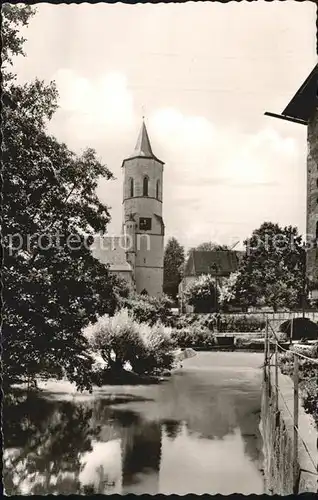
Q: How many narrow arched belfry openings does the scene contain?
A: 3